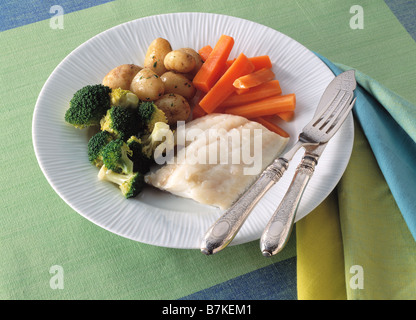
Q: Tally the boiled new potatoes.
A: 7